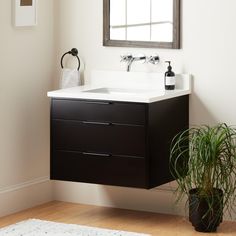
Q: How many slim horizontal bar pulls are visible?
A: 3